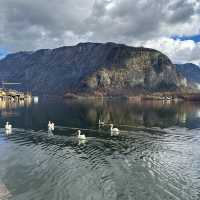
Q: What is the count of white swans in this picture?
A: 5